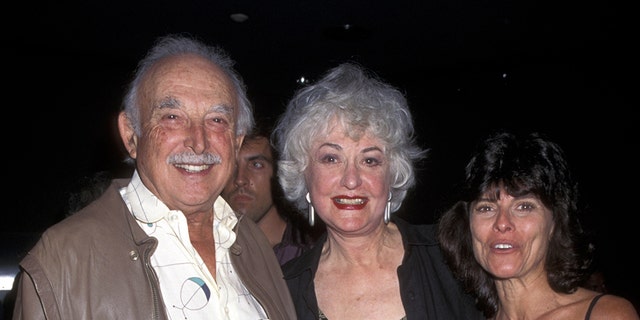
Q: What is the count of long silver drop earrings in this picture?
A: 2